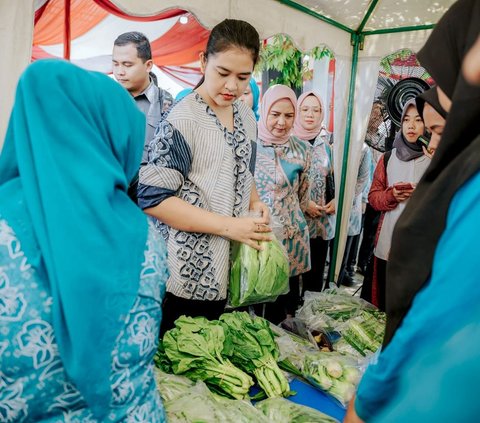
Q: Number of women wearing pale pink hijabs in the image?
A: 2